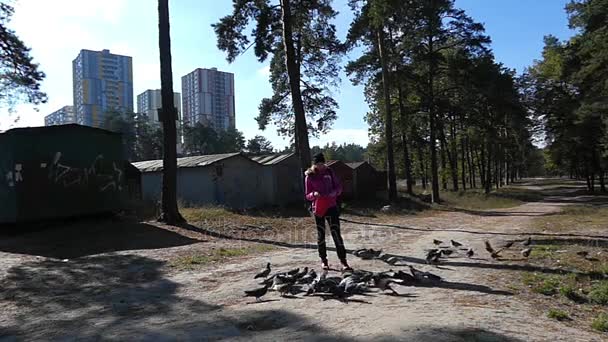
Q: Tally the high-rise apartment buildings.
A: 4